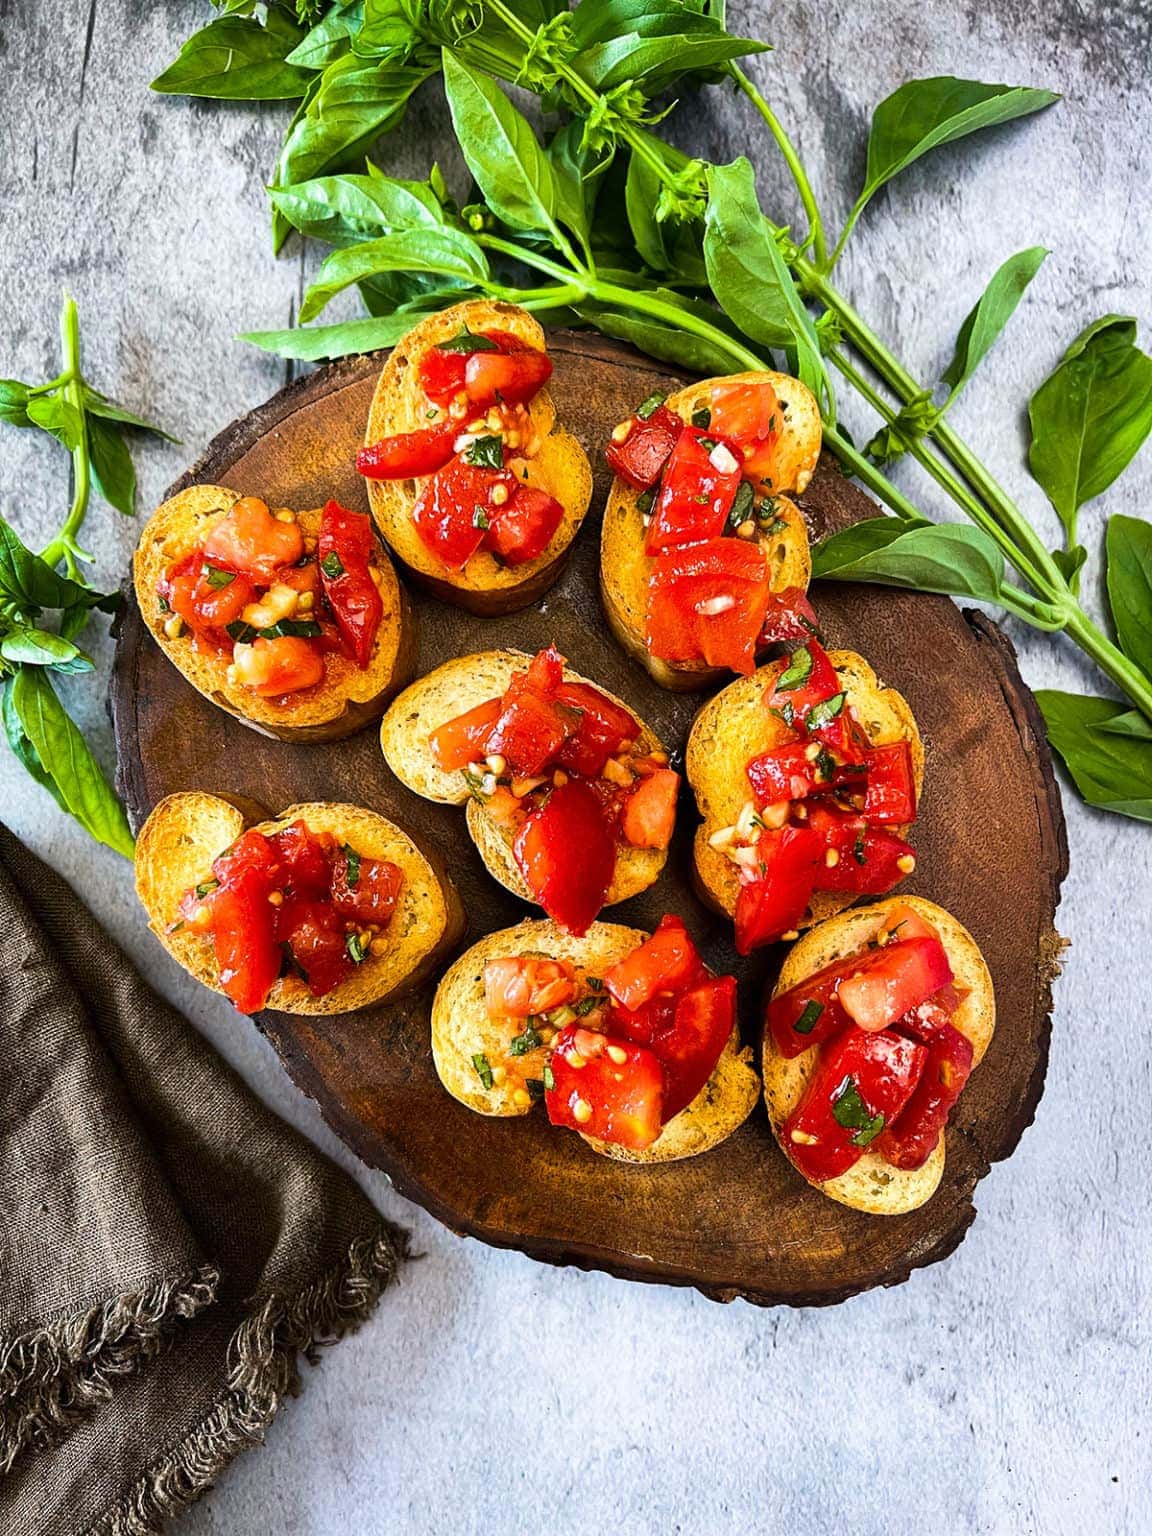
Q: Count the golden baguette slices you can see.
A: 8